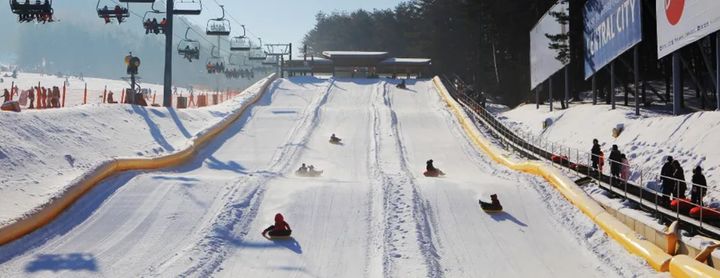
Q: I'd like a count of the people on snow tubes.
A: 7